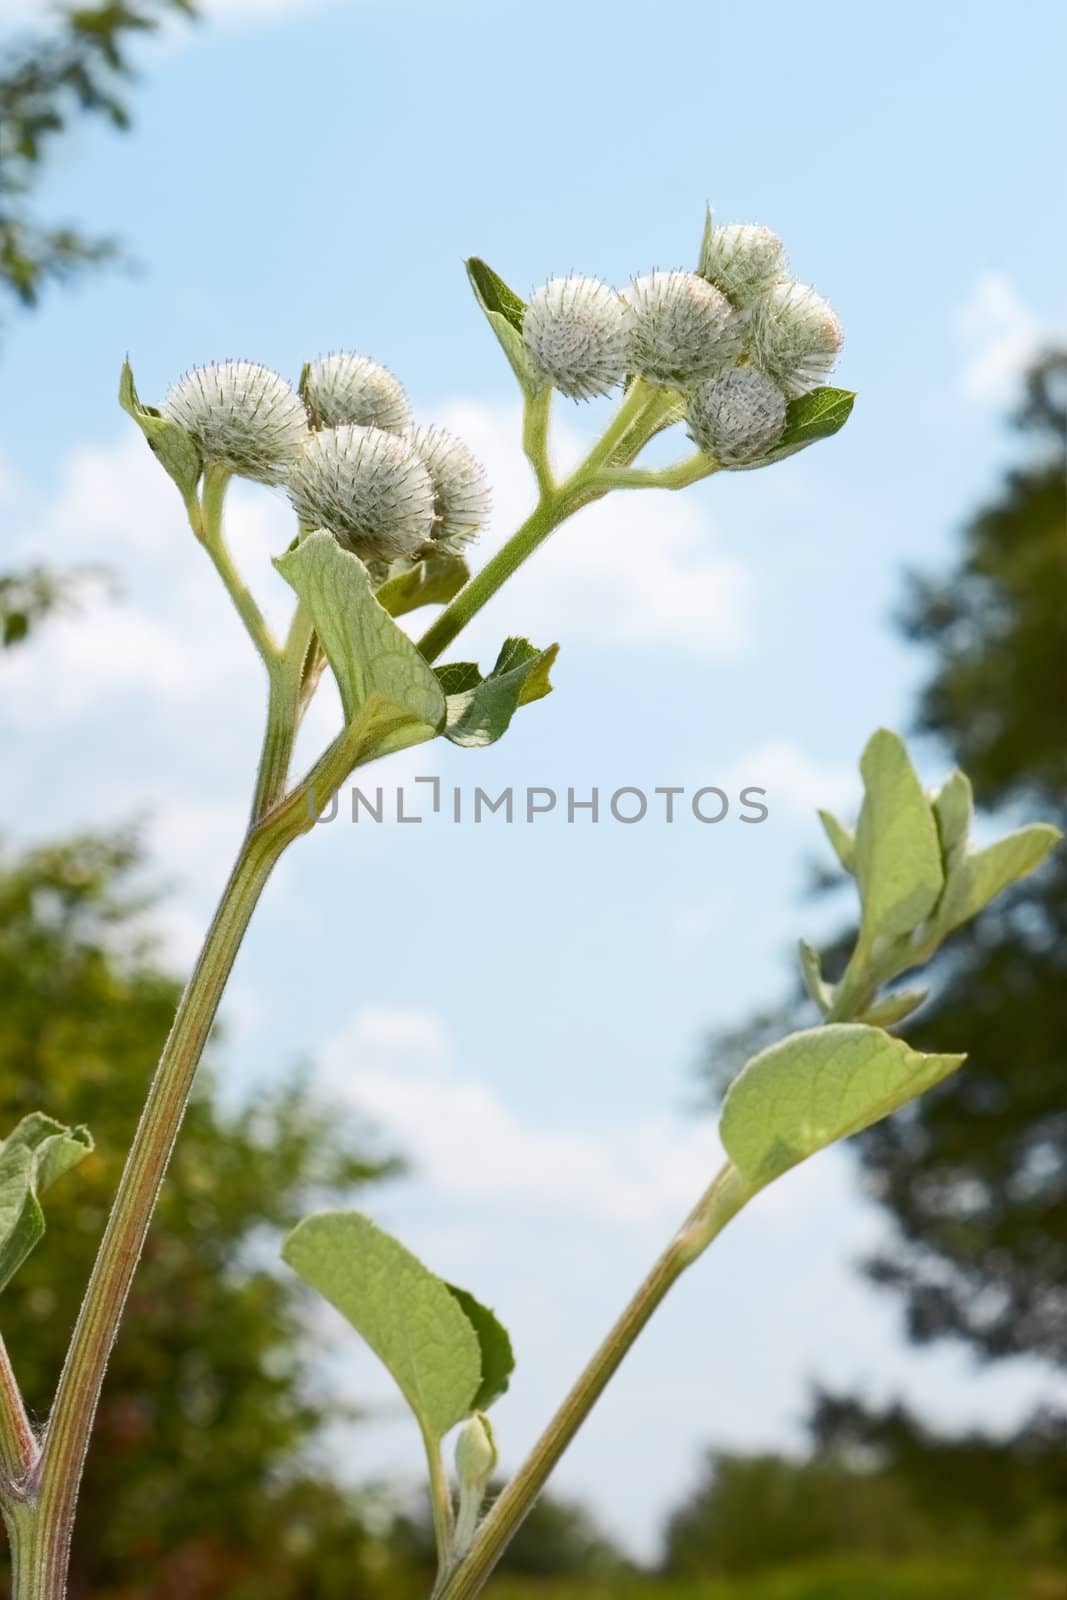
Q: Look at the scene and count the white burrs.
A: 9